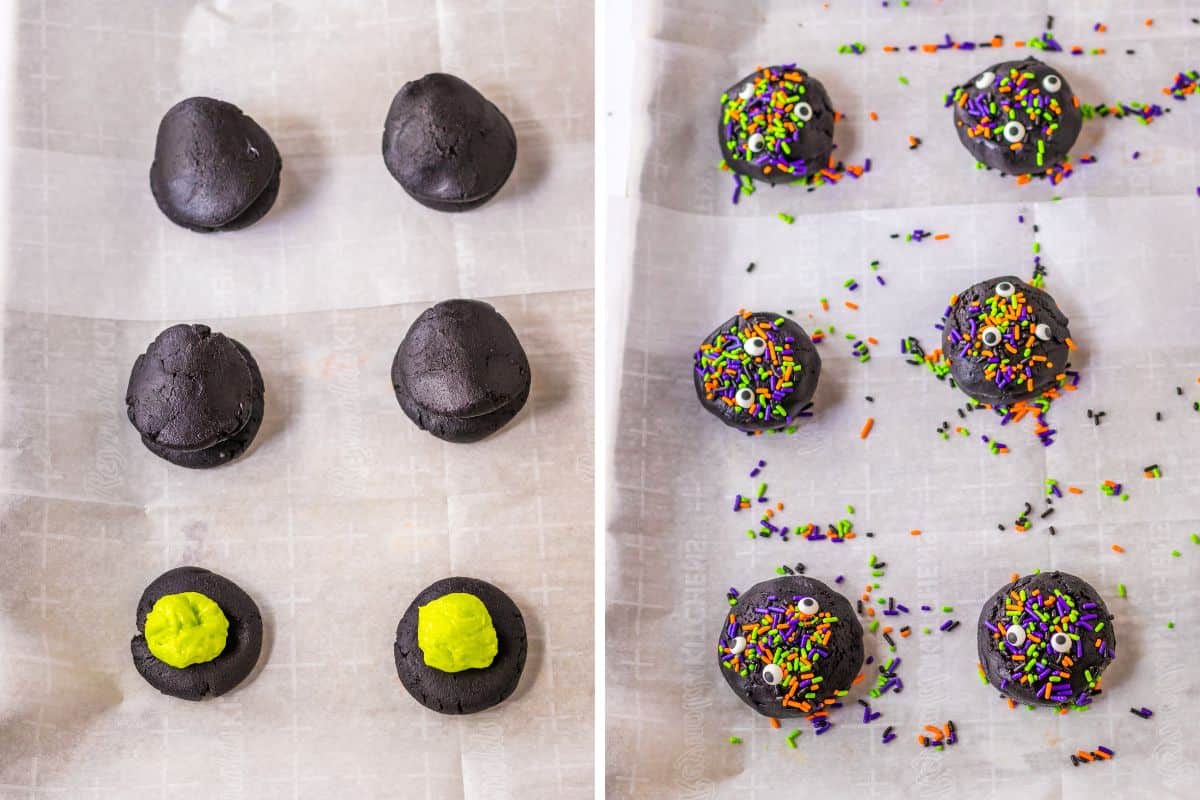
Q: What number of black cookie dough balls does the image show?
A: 12